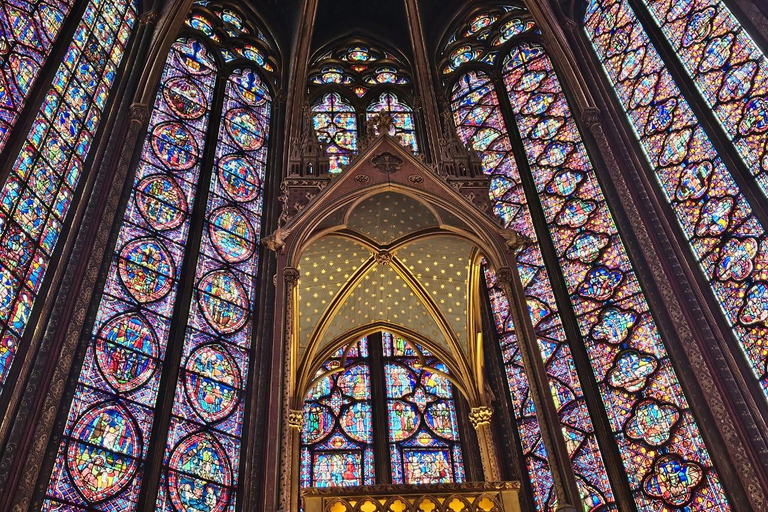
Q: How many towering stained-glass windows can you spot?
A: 5